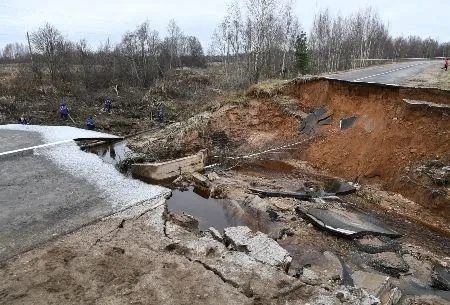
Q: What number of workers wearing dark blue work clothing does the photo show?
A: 5